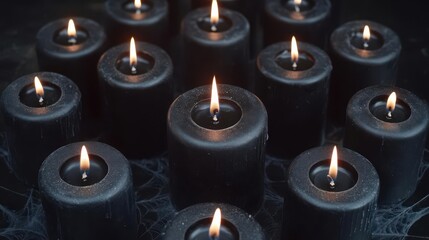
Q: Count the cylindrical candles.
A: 13